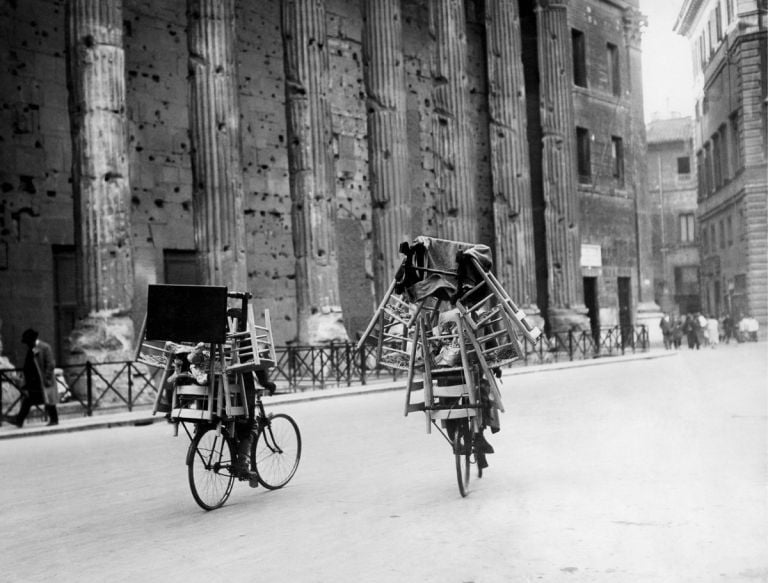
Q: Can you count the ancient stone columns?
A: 7